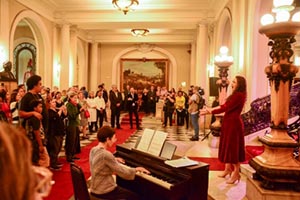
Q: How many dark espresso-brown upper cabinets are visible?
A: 0